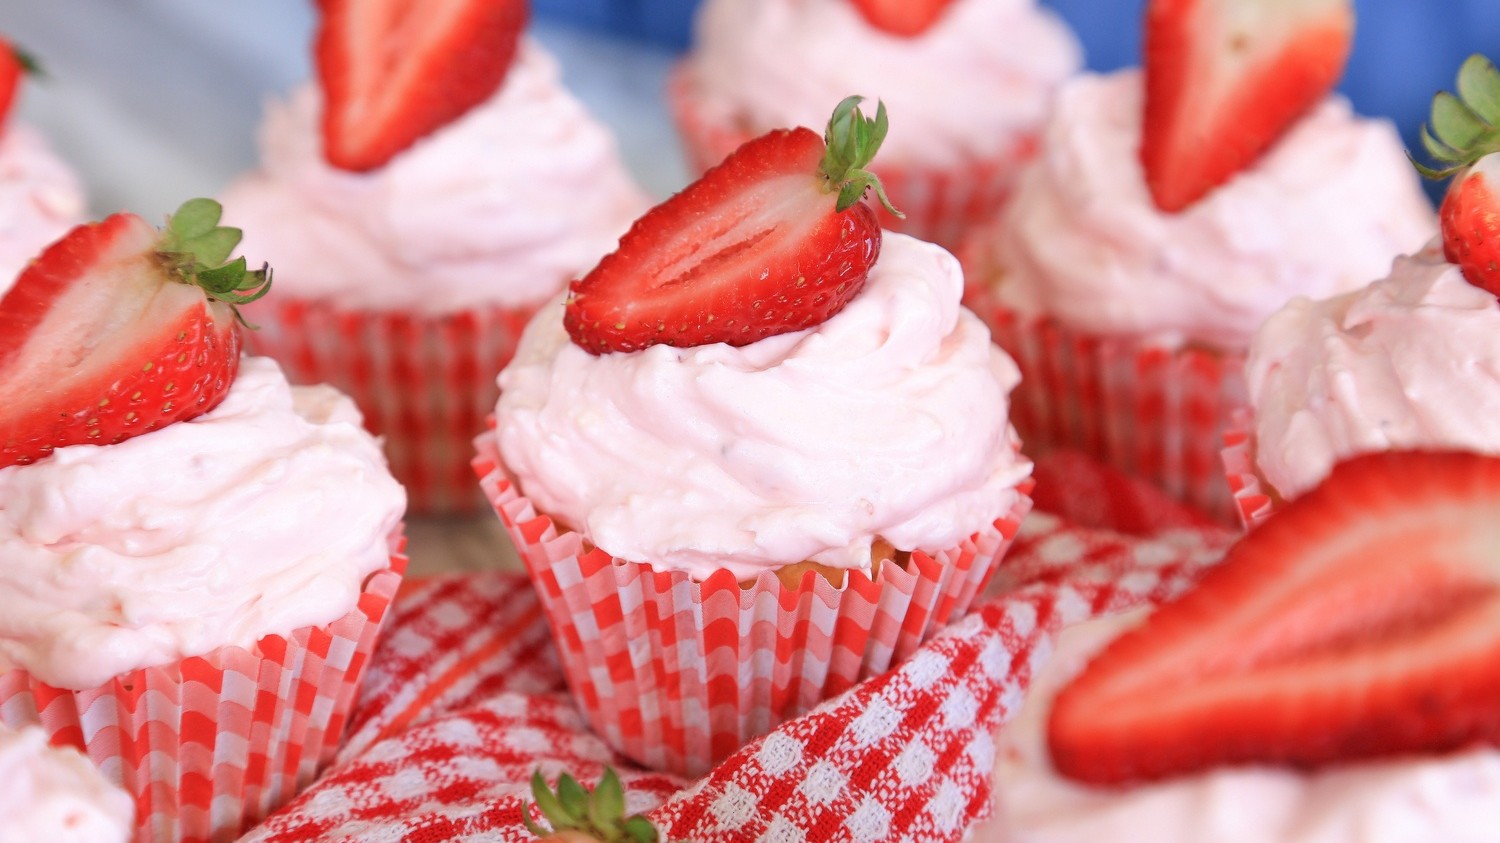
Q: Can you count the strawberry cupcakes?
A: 9